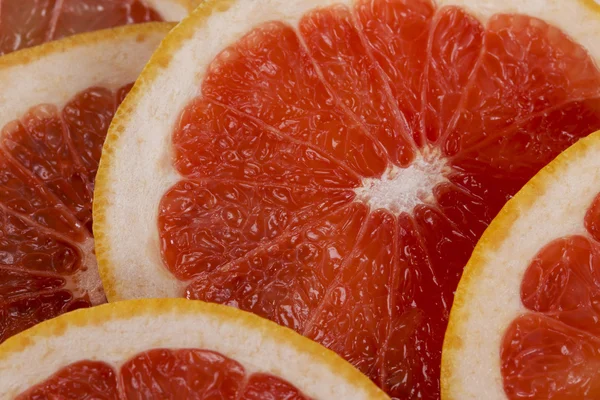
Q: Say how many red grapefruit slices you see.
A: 5